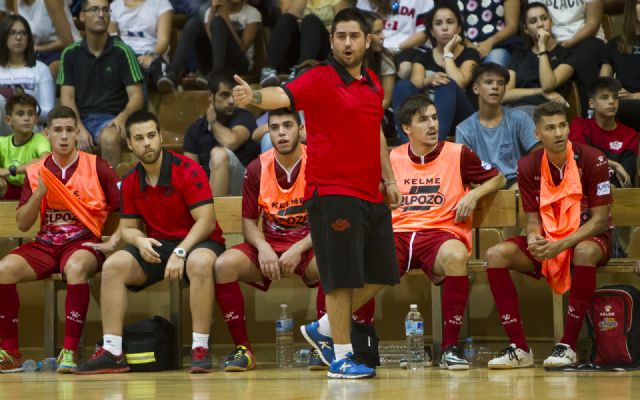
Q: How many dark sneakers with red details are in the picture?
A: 2